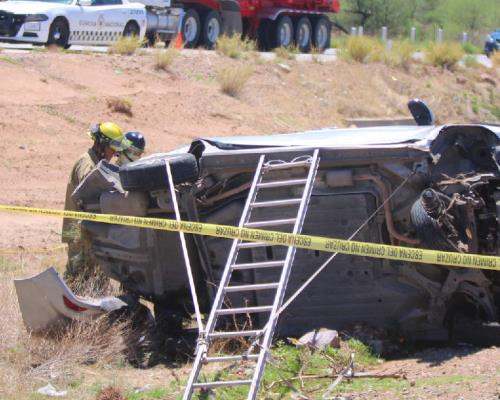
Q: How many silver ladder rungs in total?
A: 11